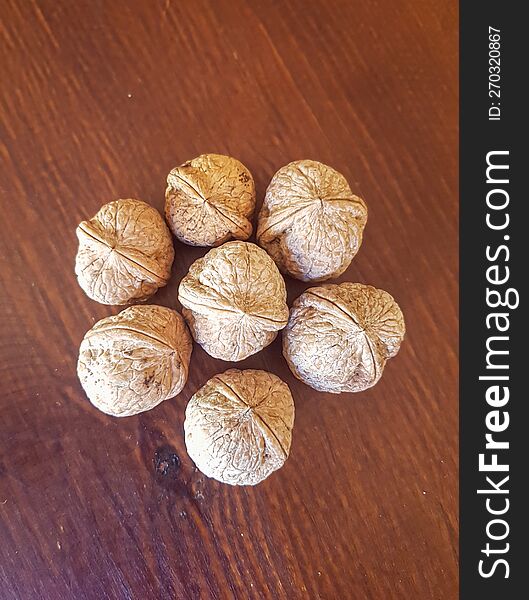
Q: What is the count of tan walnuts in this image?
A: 7